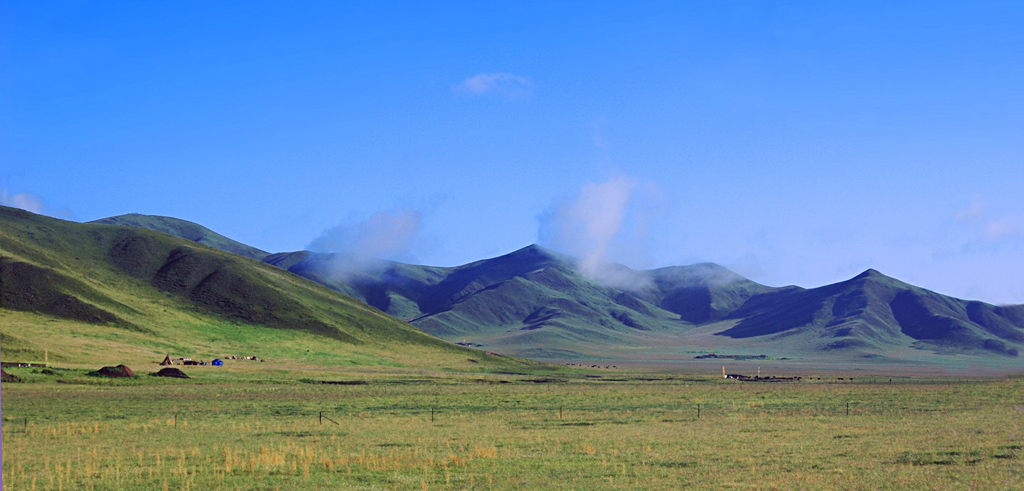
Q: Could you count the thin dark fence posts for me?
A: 7